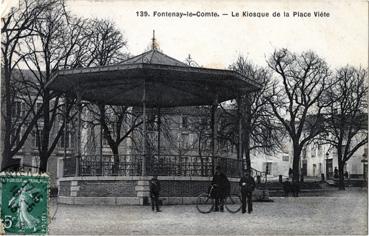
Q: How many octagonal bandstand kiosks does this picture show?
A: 1